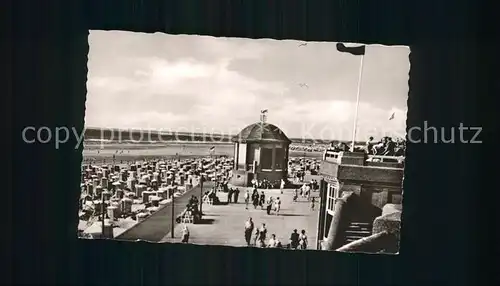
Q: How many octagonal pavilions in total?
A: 1